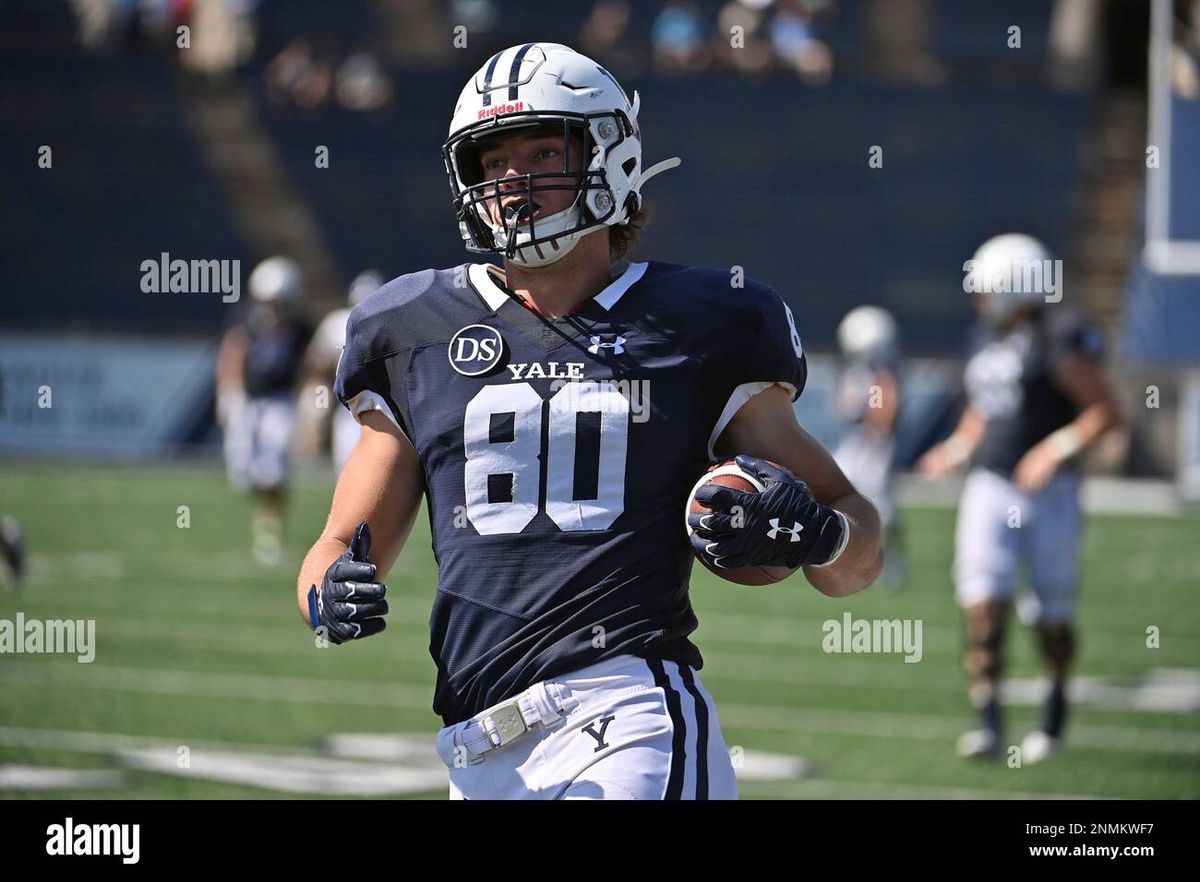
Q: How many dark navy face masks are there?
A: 1